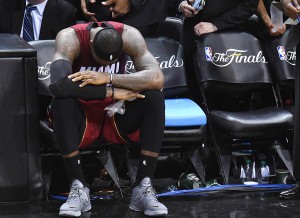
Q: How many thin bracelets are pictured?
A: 2